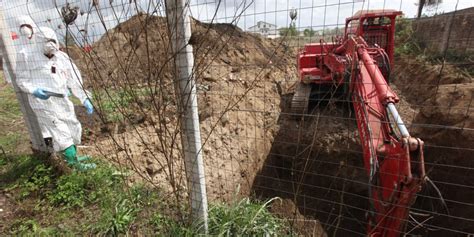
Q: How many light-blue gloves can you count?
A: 2